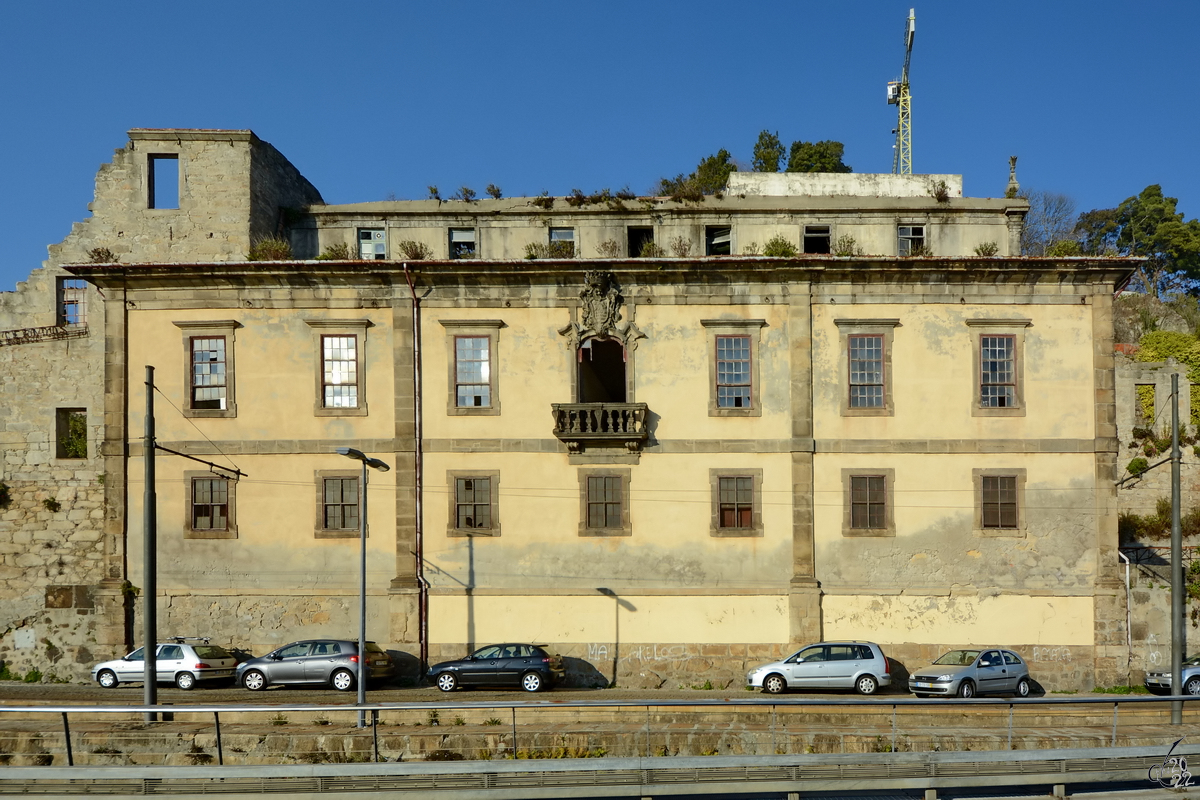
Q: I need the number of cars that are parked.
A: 6